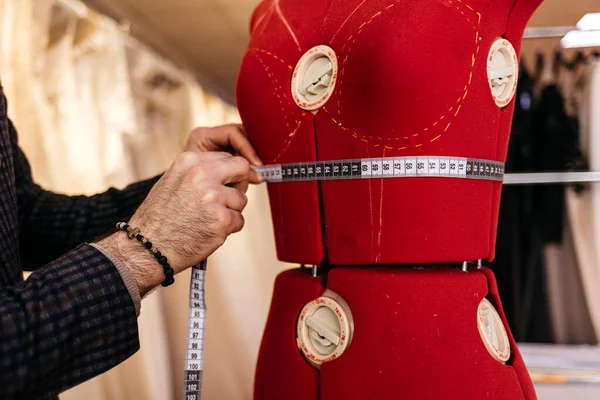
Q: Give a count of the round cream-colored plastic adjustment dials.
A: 4